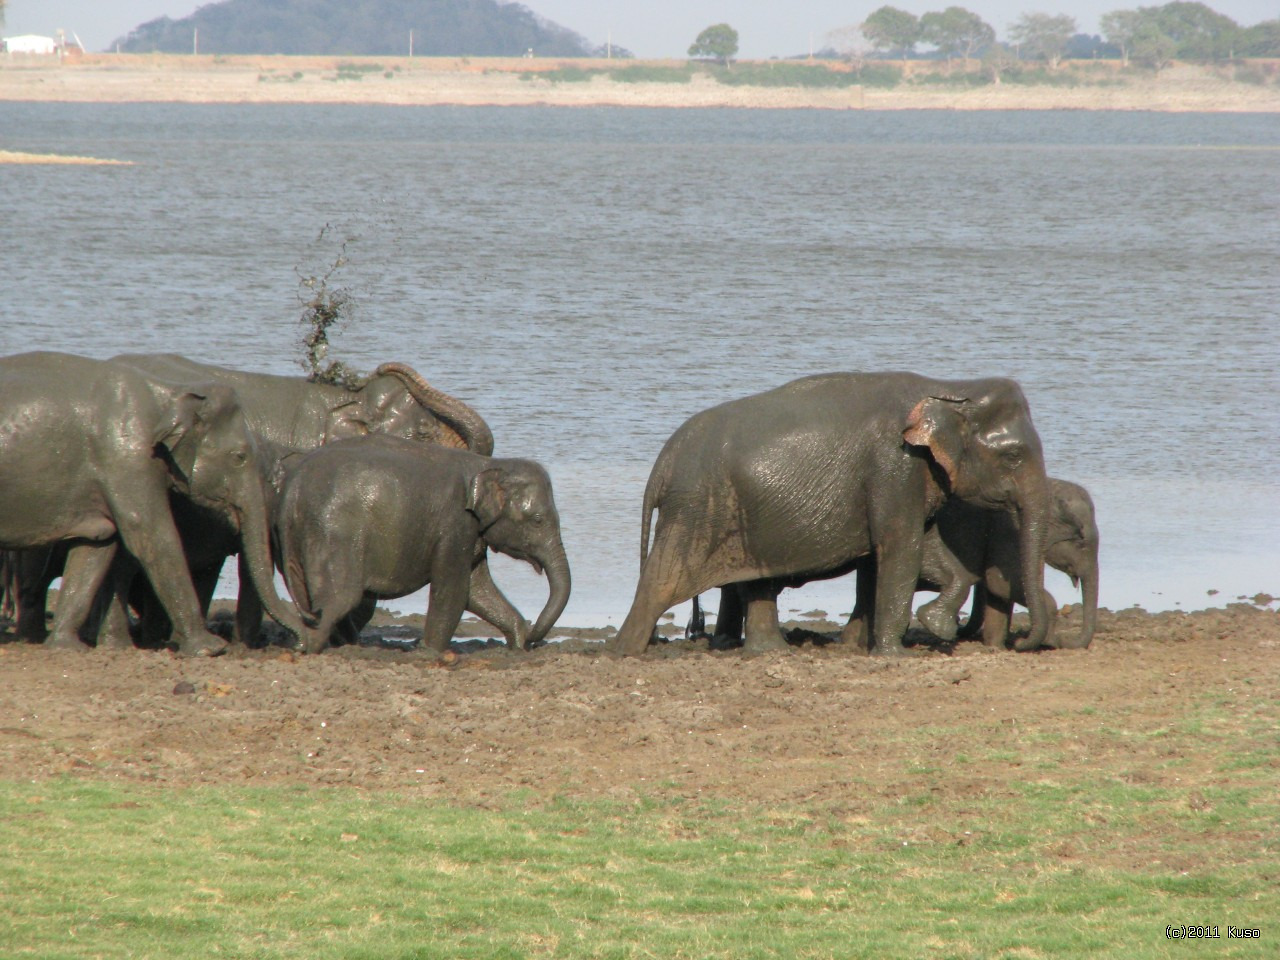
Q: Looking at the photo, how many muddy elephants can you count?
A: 5